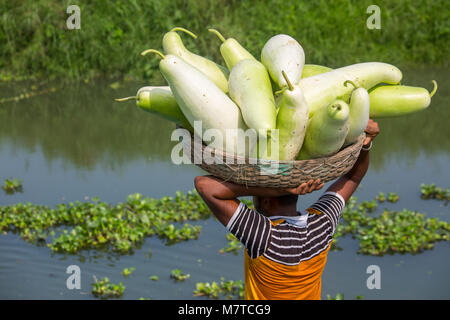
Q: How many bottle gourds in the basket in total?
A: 12